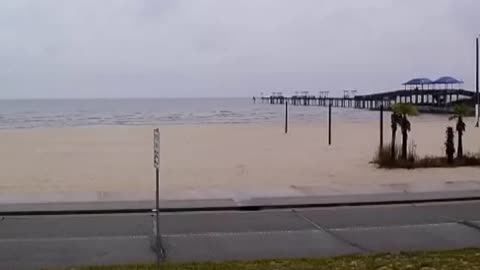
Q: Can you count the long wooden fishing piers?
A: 1